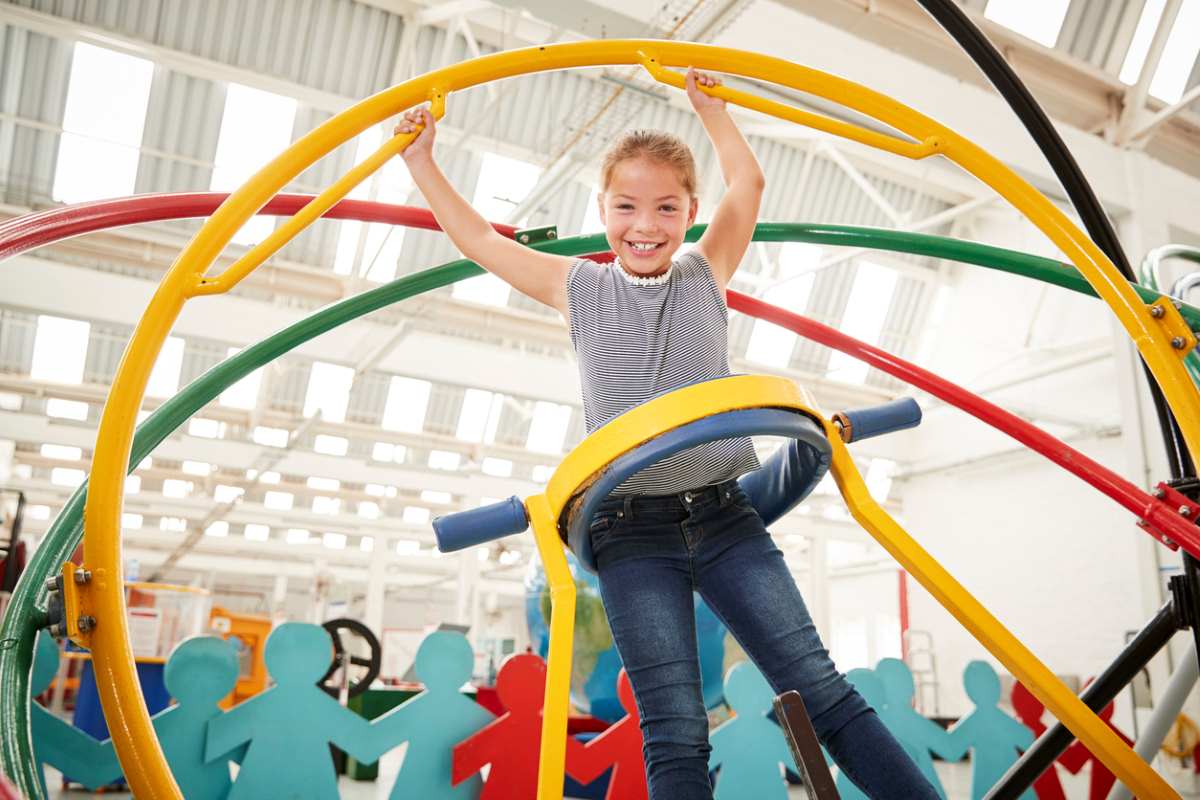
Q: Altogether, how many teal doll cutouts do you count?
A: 8